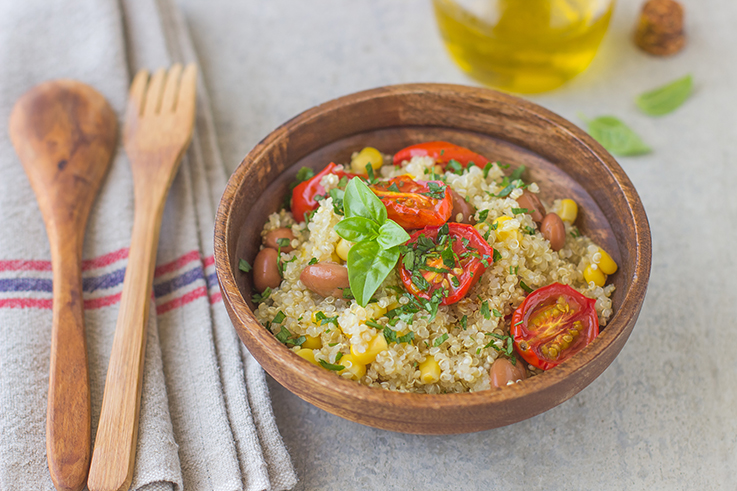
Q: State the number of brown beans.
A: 7